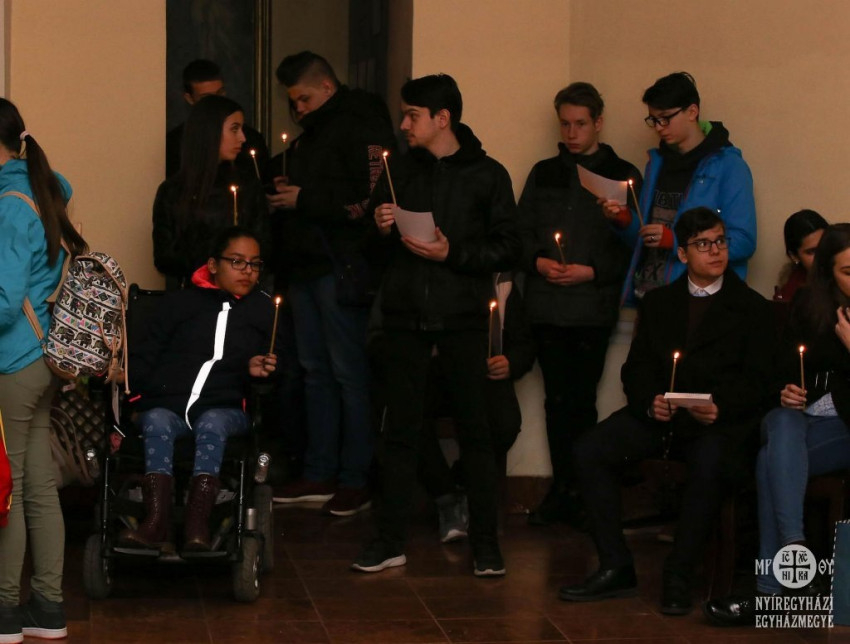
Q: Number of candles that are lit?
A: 10